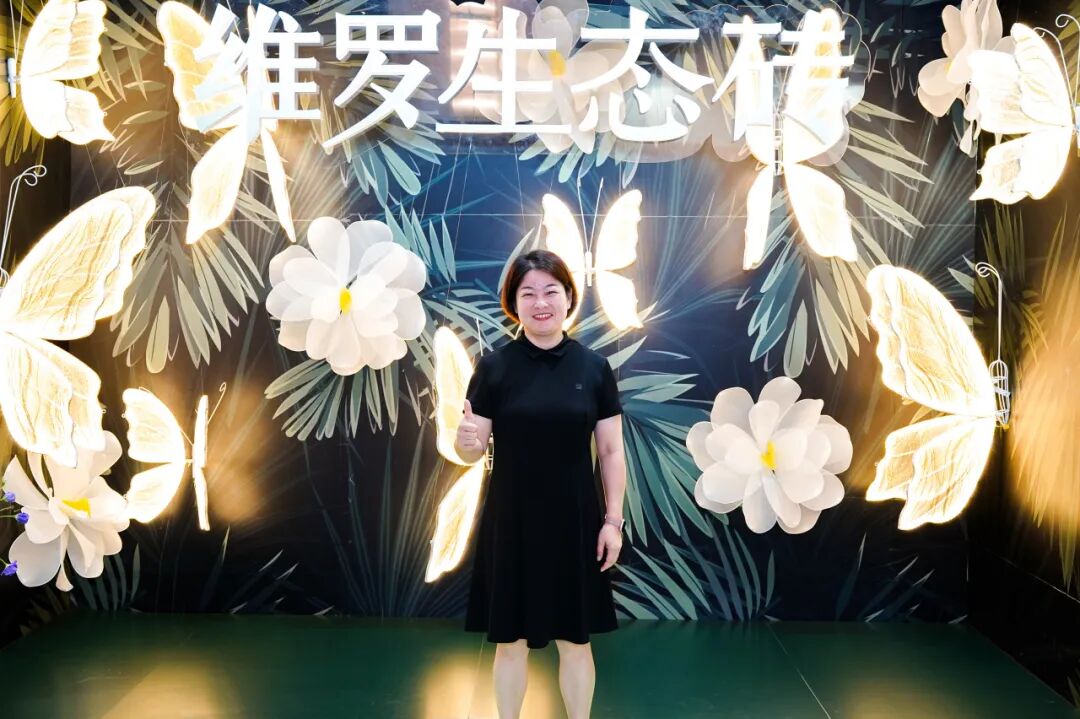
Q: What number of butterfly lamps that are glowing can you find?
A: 9